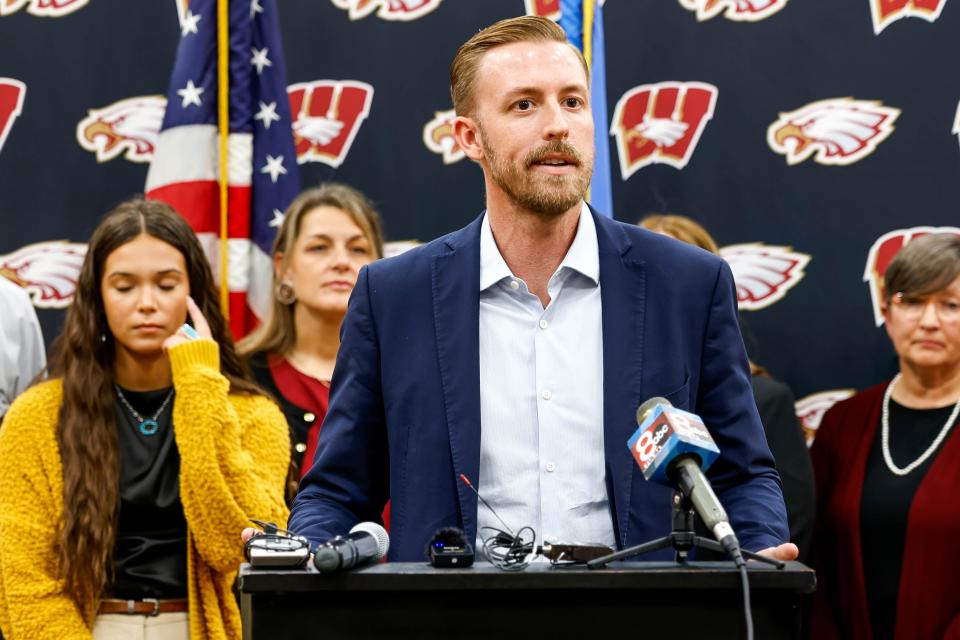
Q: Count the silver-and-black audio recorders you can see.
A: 1